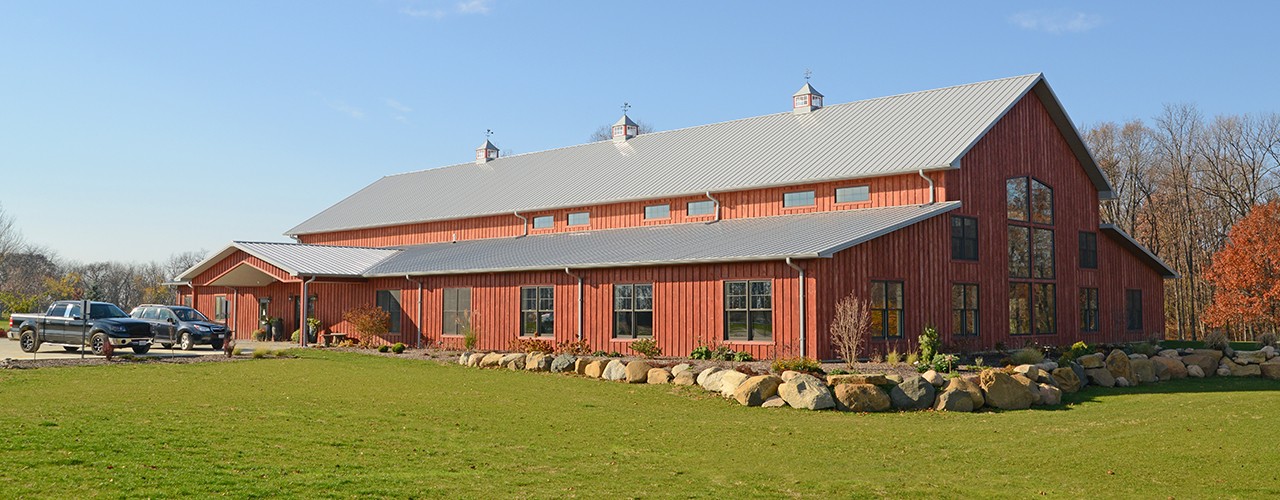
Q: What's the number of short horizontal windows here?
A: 6